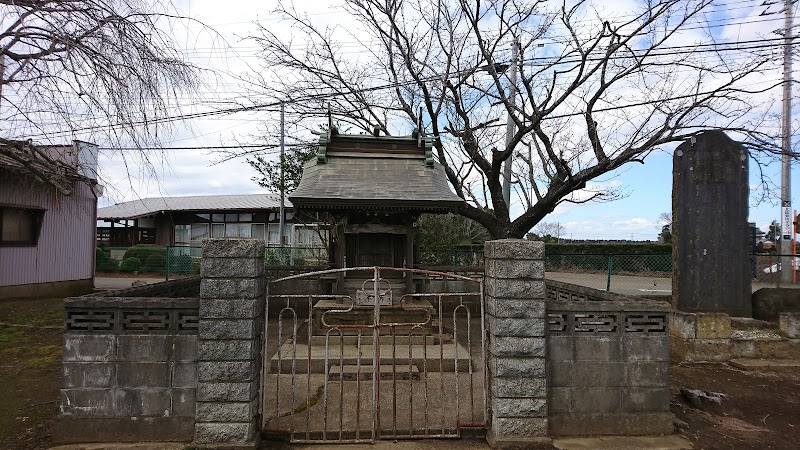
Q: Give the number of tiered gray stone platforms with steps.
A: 1